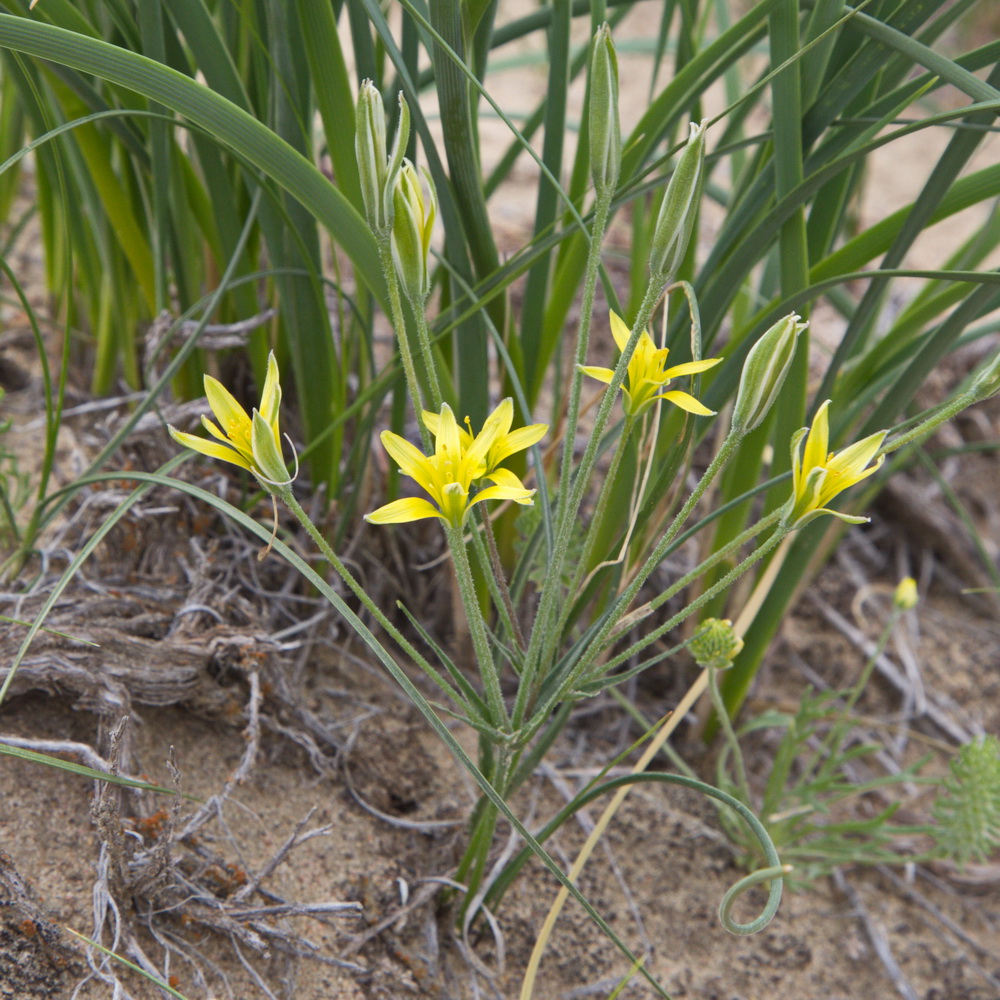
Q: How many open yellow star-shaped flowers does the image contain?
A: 5